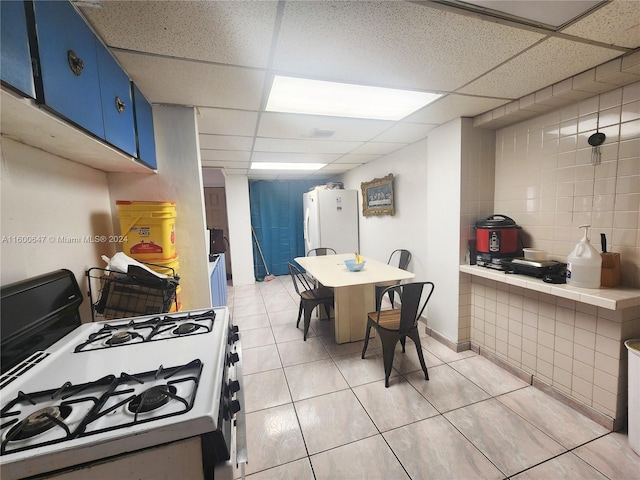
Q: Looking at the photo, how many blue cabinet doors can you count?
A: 4